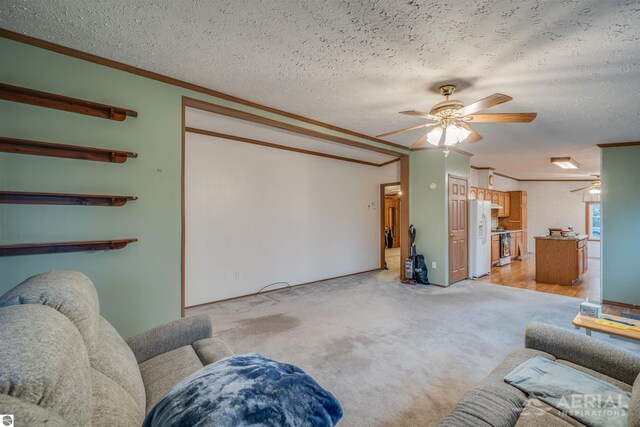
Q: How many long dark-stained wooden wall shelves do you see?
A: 4